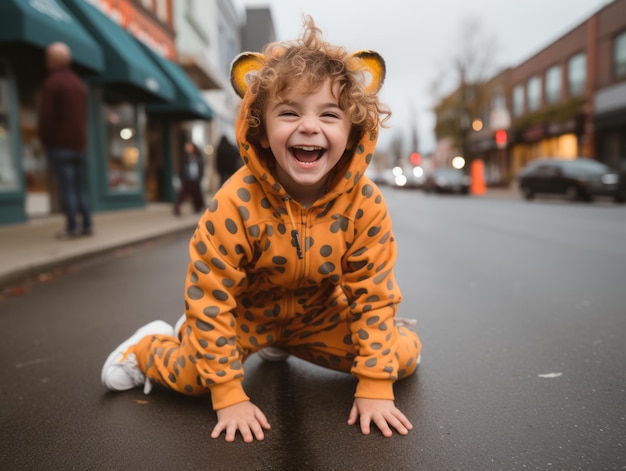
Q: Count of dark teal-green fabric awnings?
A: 3